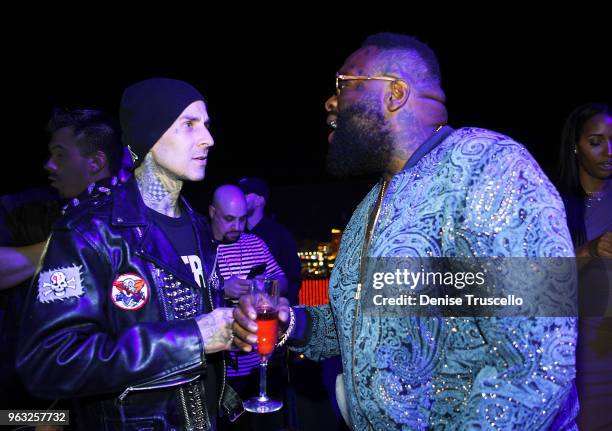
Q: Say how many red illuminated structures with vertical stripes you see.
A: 1